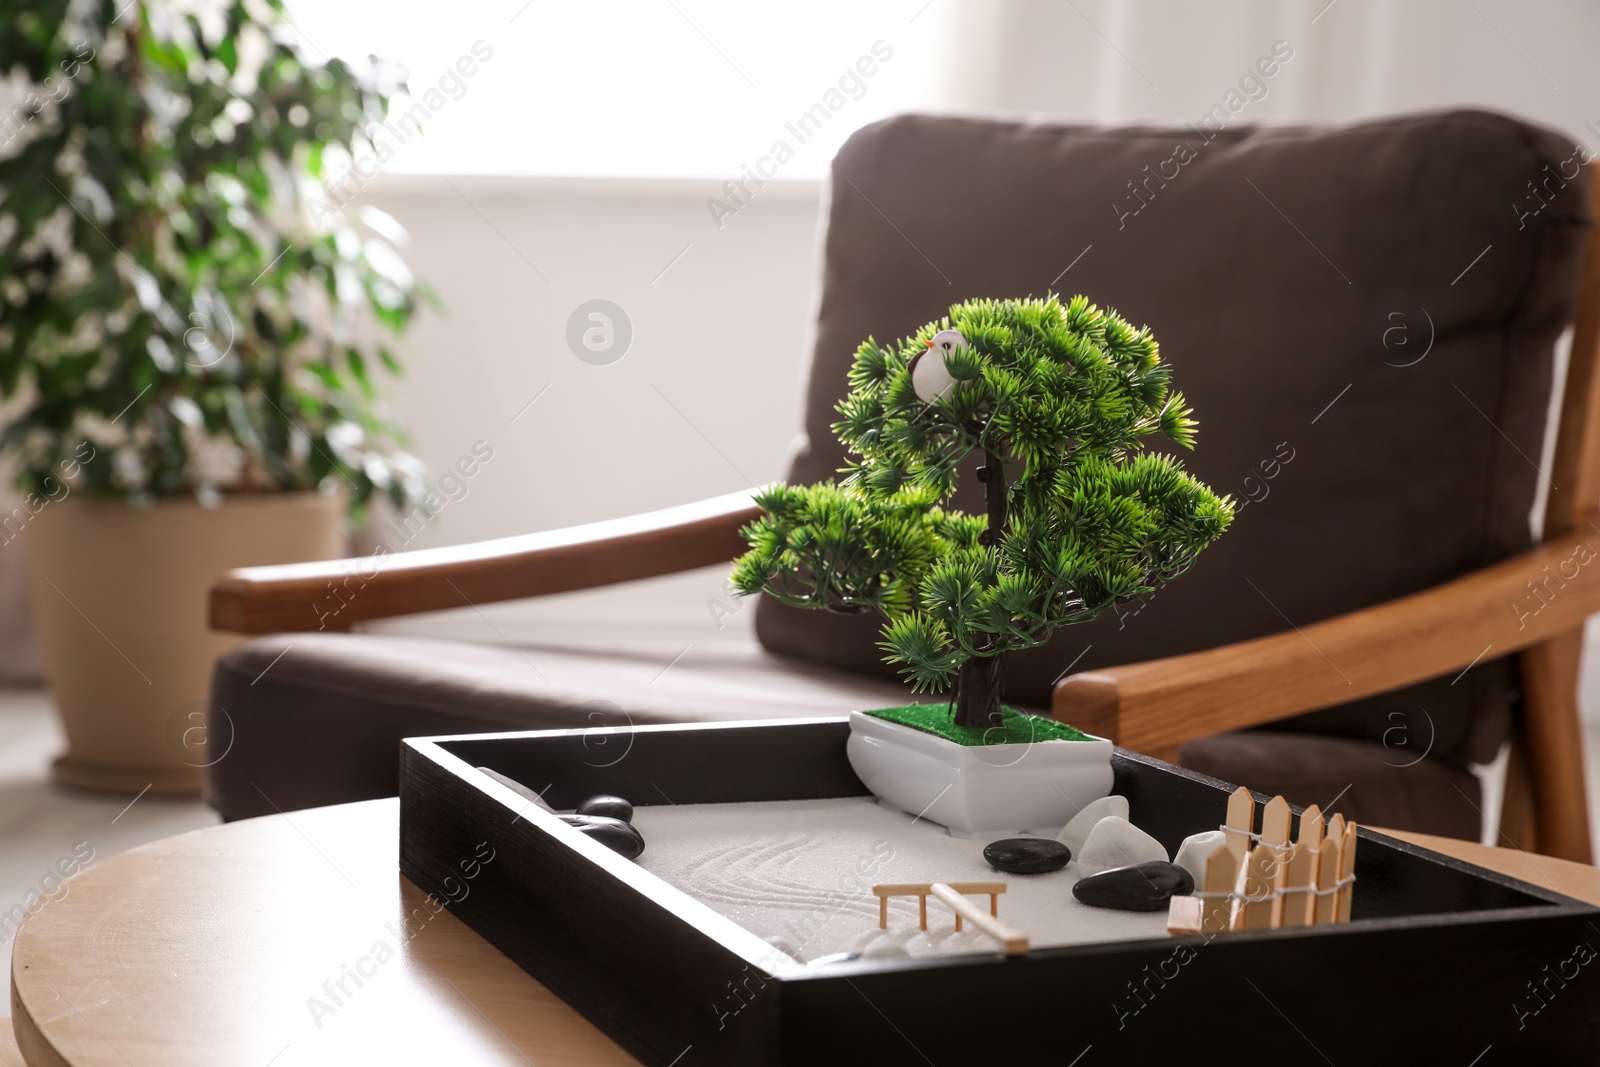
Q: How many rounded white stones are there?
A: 3